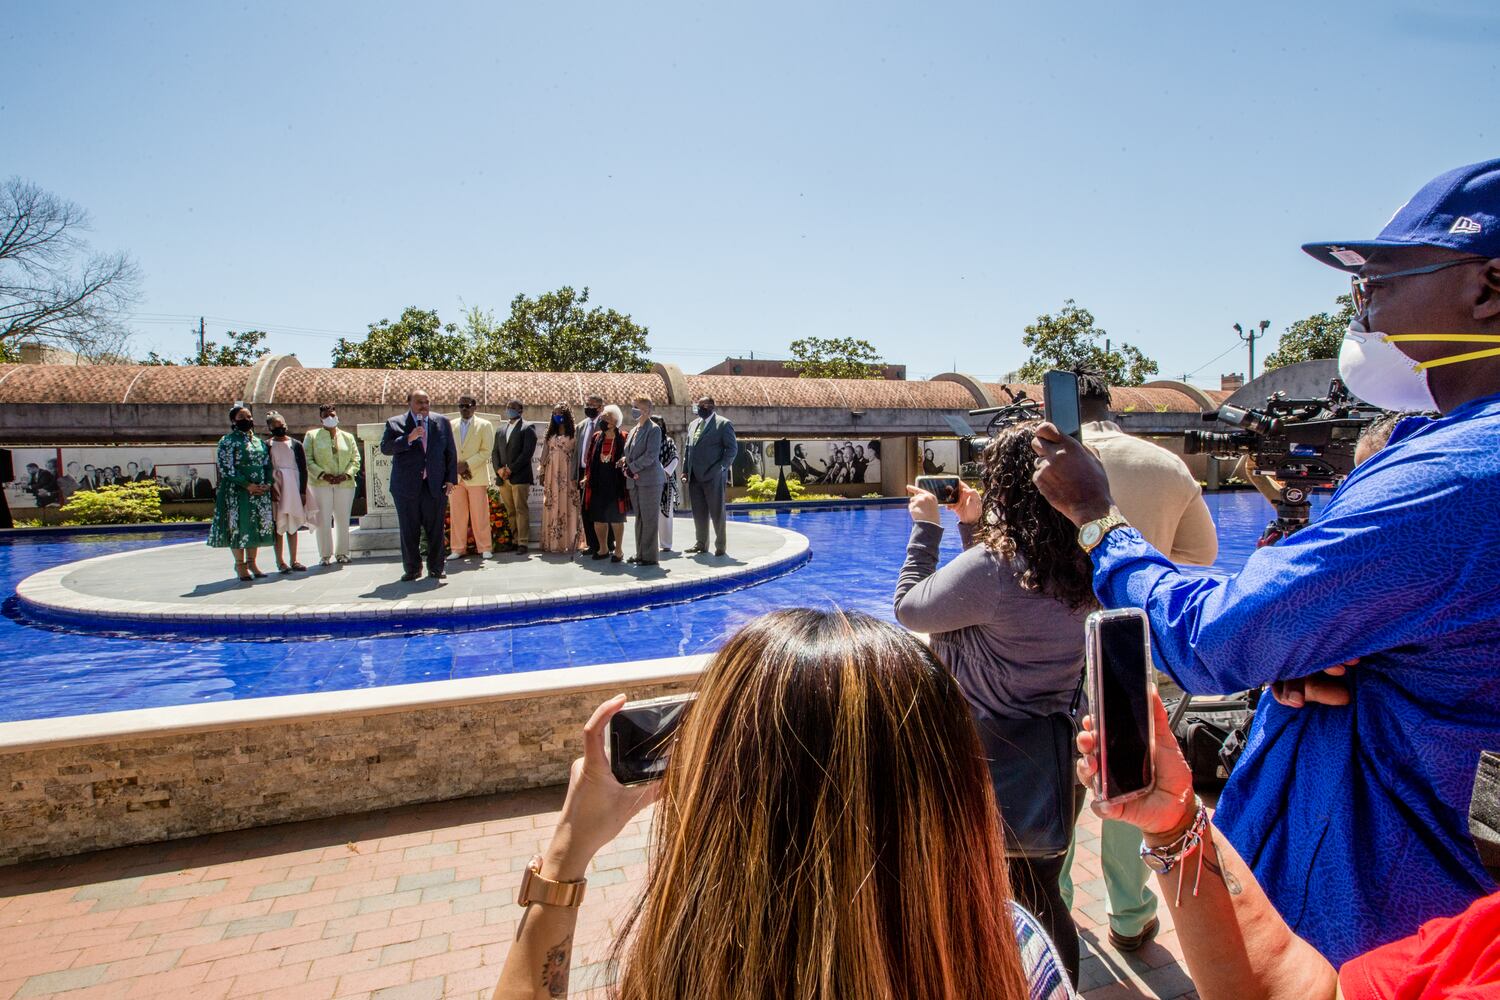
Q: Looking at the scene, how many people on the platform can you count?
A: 12